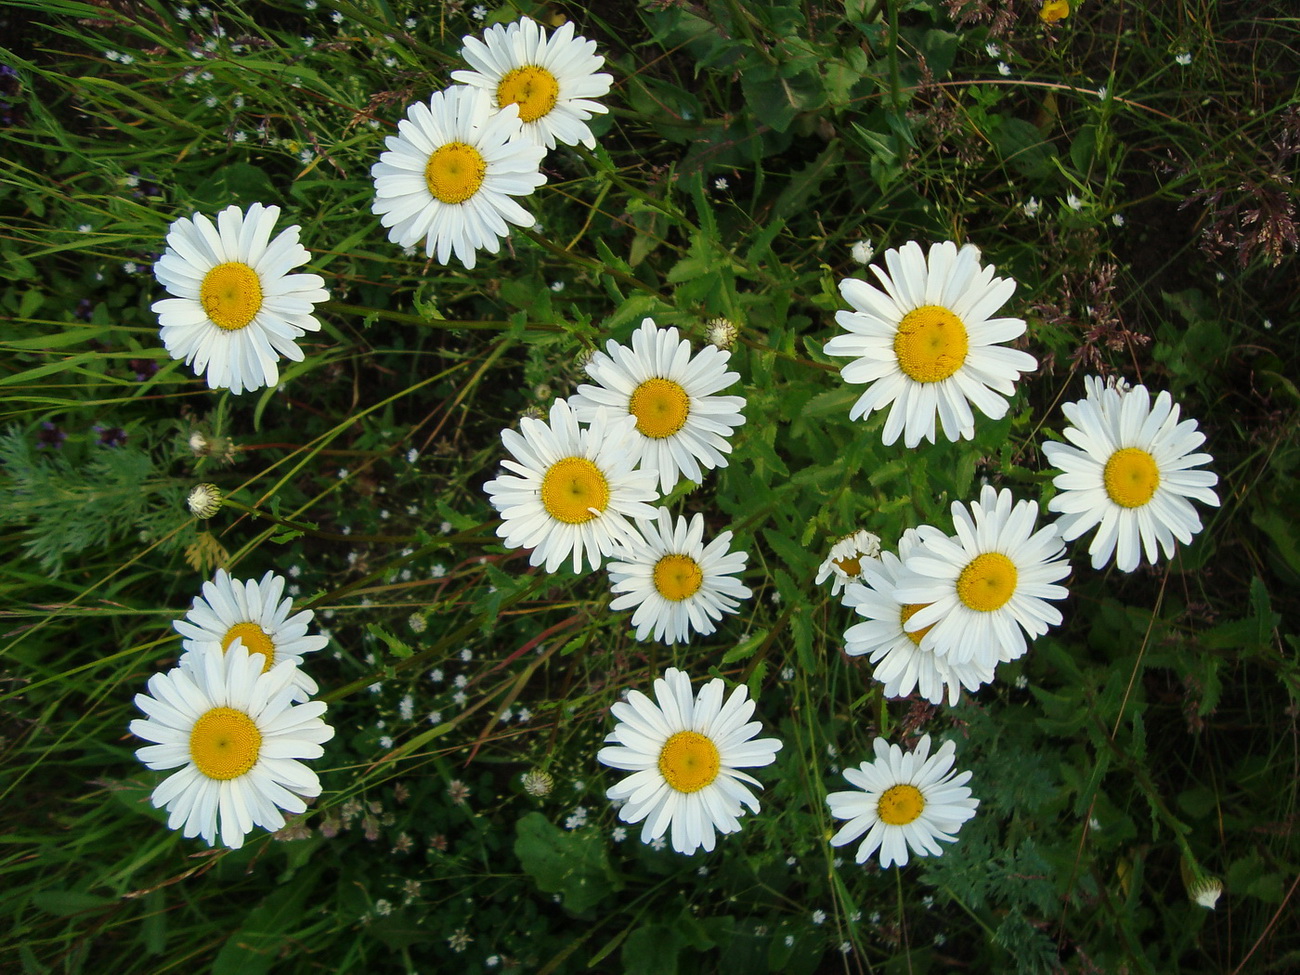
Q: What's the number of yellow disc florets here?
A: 15